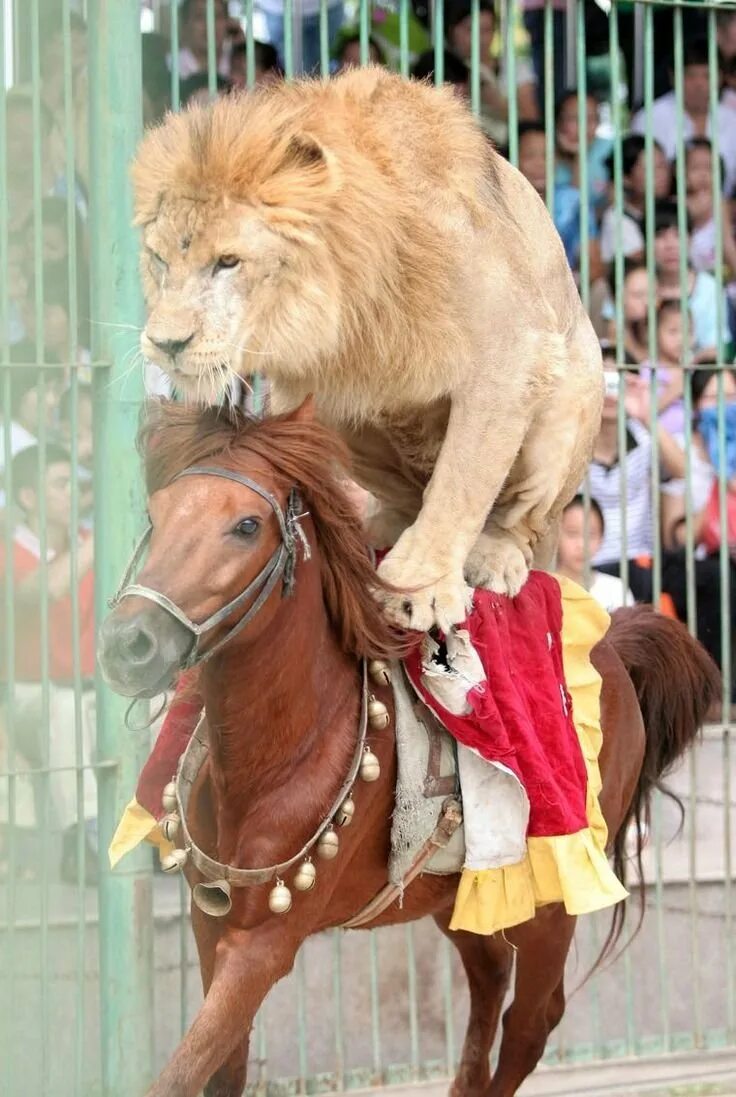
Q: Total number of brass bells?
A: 11